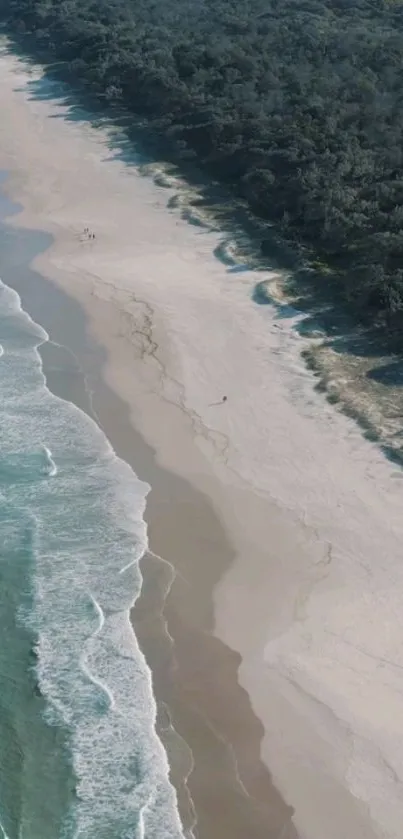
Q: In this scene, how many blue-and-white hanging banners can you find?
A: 0